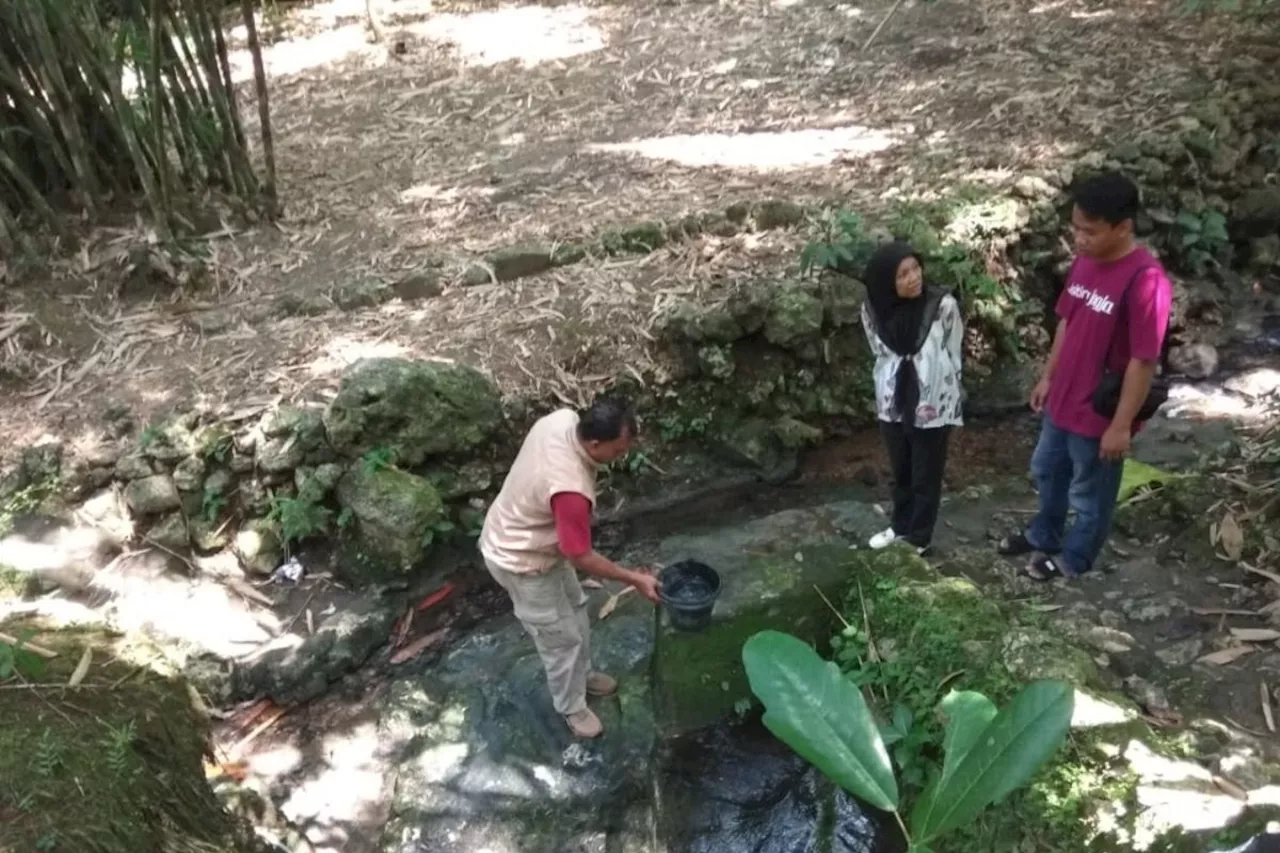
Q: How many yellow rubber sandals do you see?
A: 0